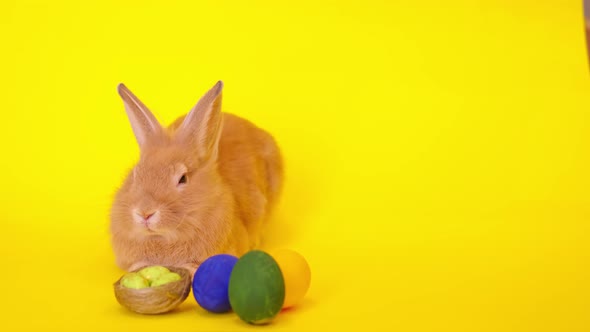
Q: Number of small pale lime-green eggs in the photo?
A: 3